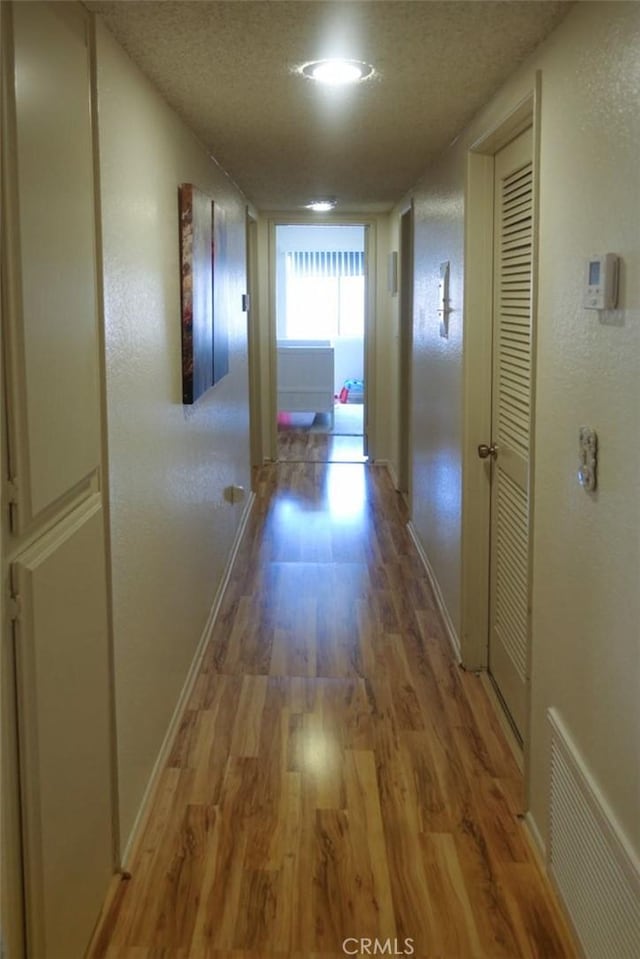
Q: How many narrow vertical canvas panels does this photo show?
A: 2